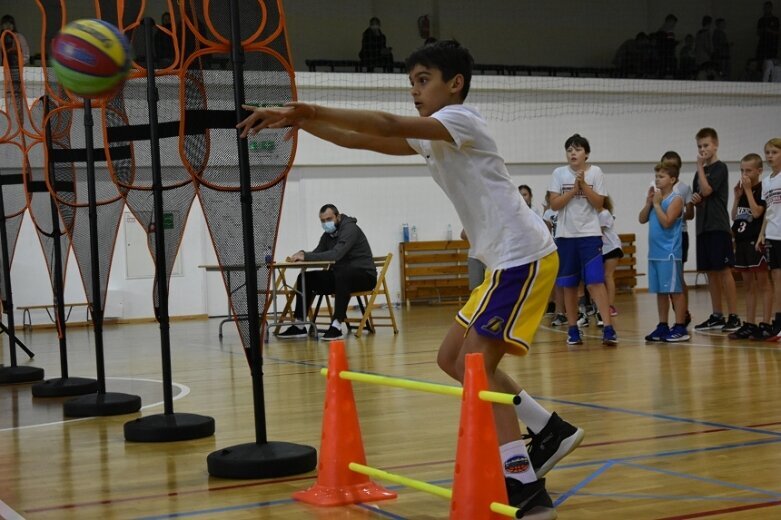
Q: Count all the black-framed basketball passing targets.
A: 5